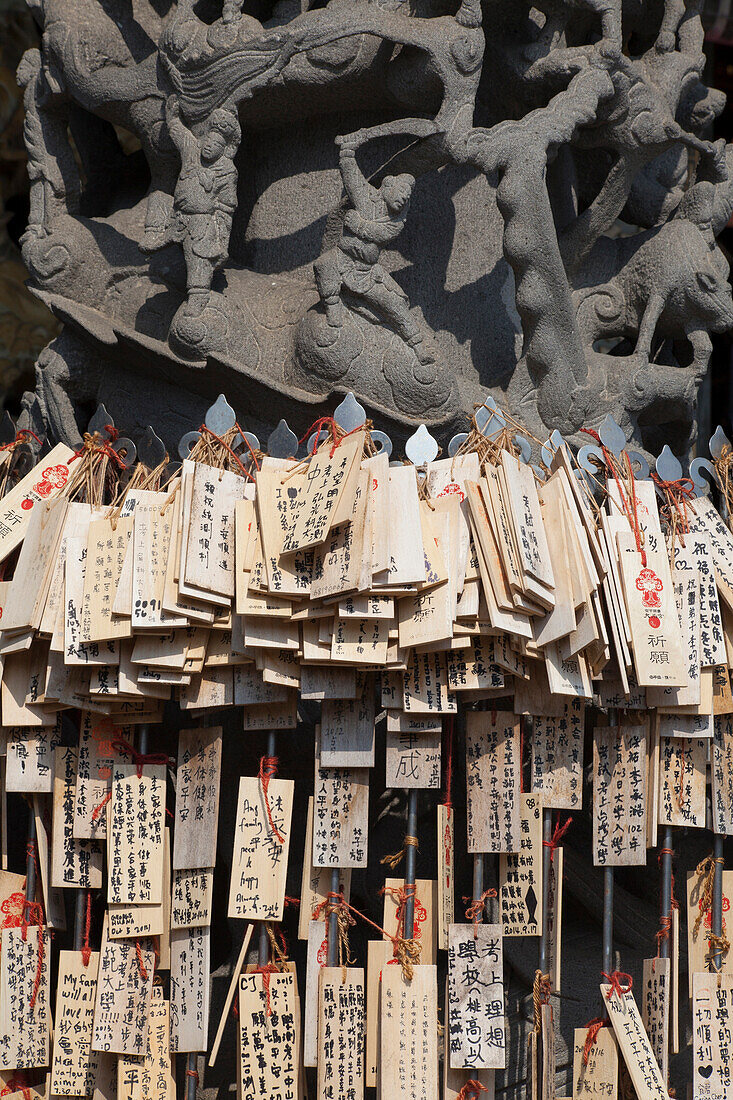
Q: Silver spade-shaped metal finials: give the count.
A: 12